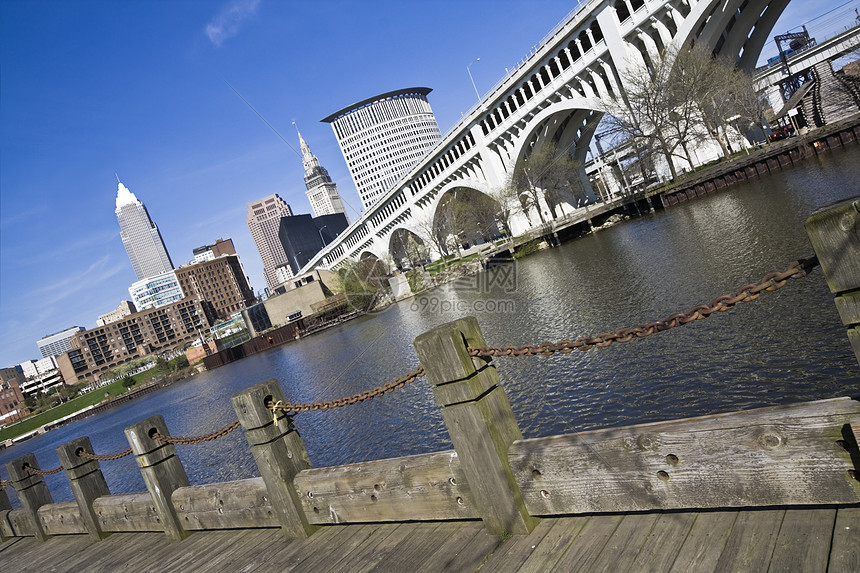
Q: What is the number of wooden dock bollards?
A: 7